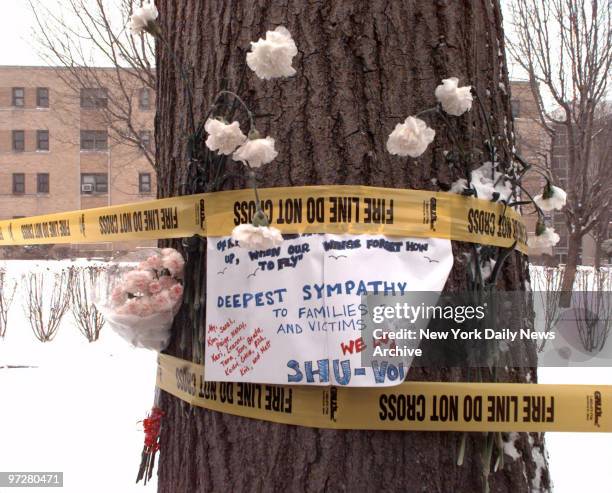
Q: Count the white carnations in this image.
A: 9